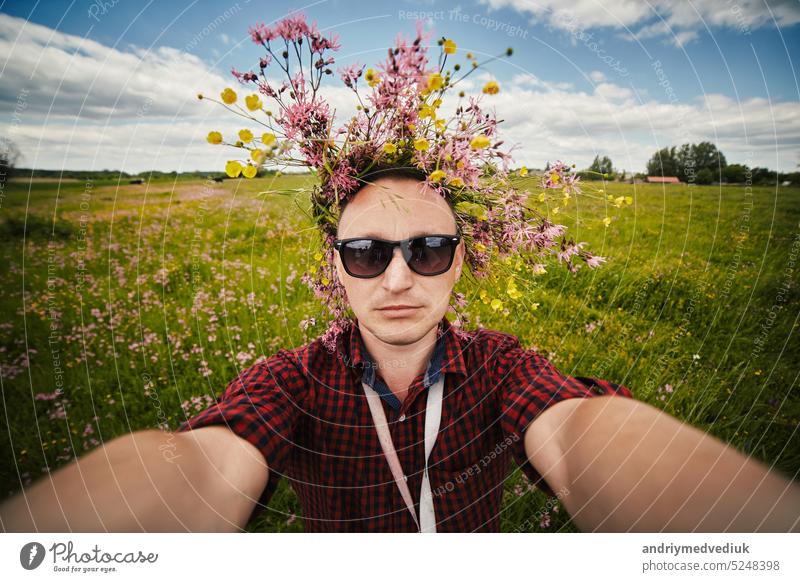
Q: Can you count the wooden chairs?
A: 0